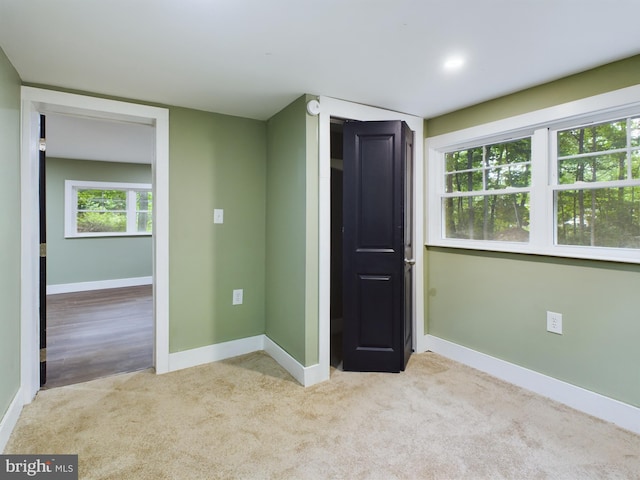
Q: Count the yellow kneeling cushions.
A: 0